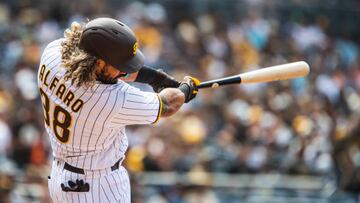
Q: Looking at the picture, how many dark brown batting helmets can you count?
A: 1